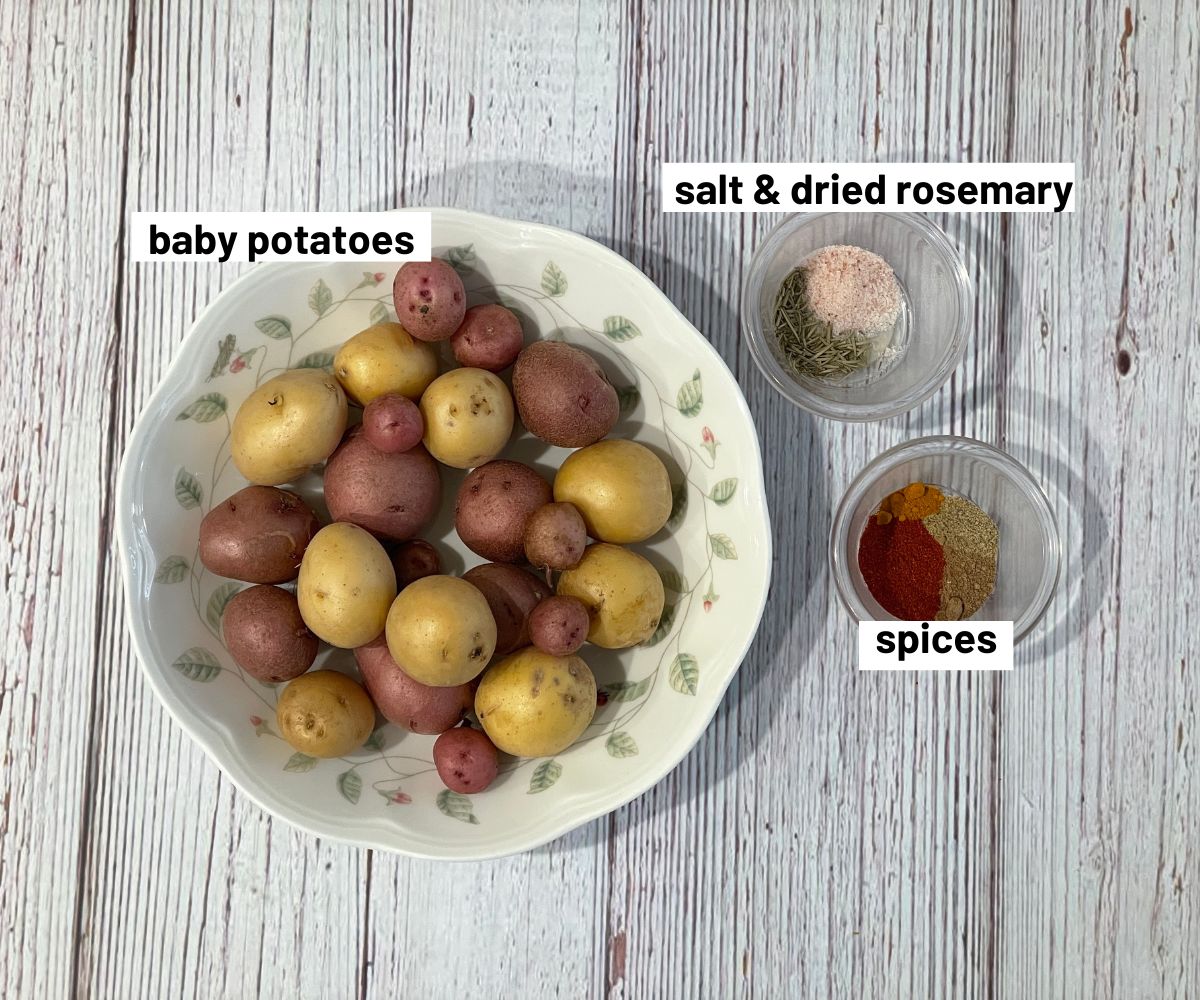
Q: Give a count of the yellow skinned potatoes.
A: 9